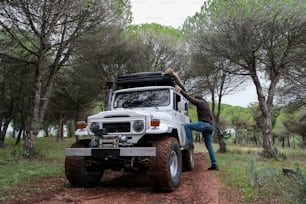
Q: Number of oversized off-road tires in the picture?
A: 3